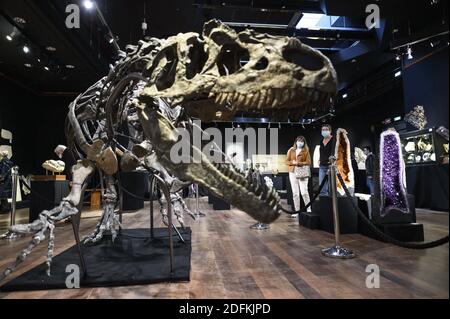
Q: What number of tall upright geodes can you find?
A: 2